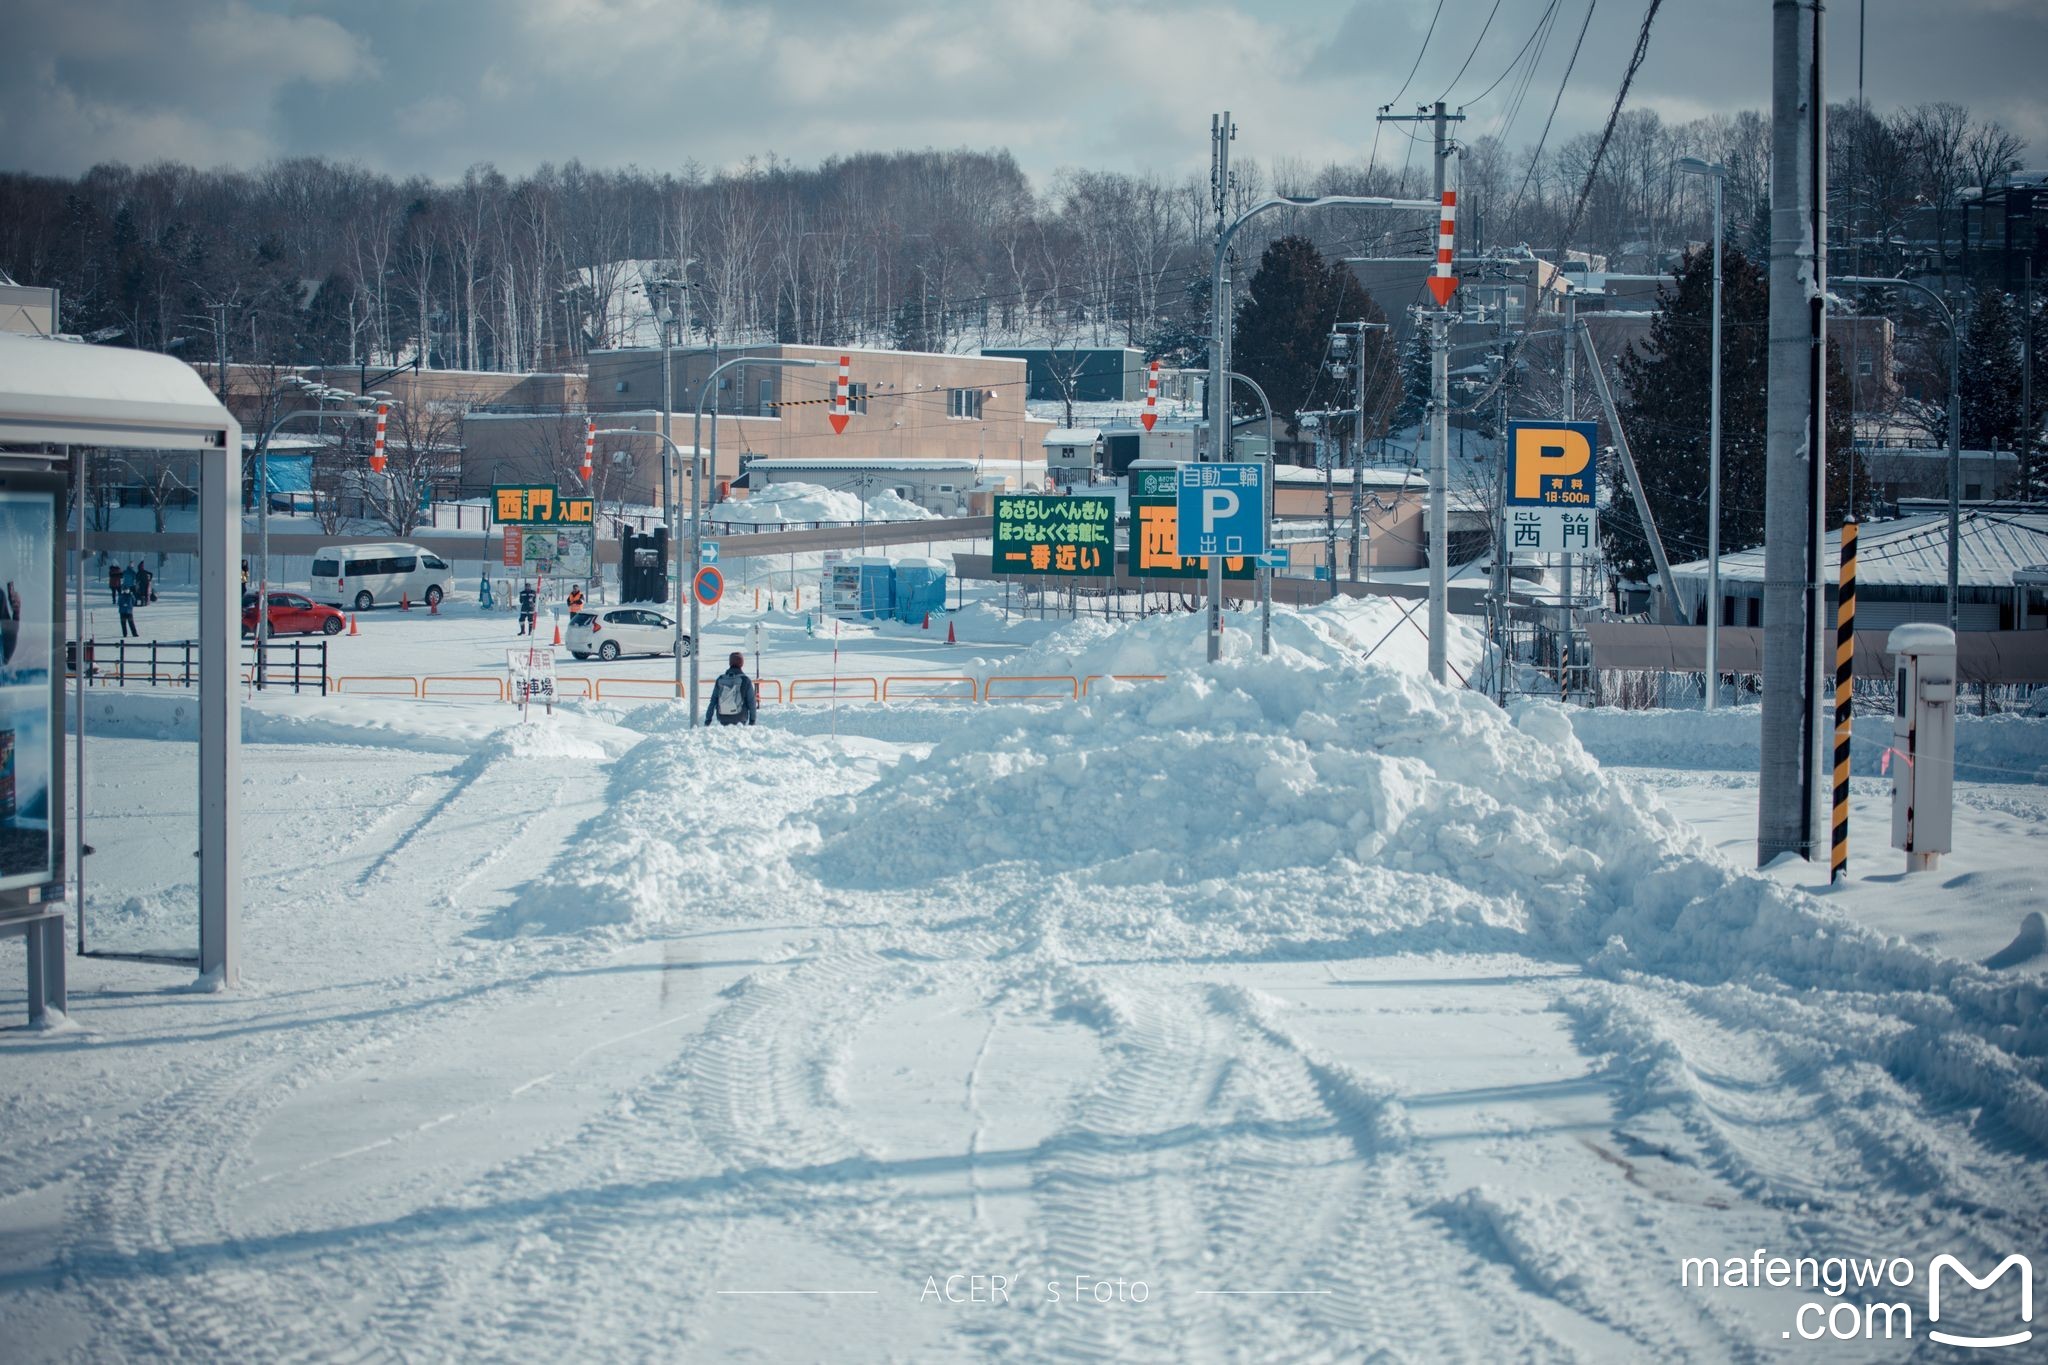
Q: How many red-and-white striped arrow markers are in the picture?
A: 5